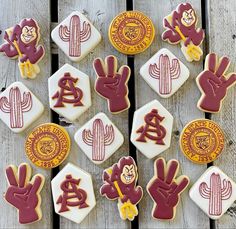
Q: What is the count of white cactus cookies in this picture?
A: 5